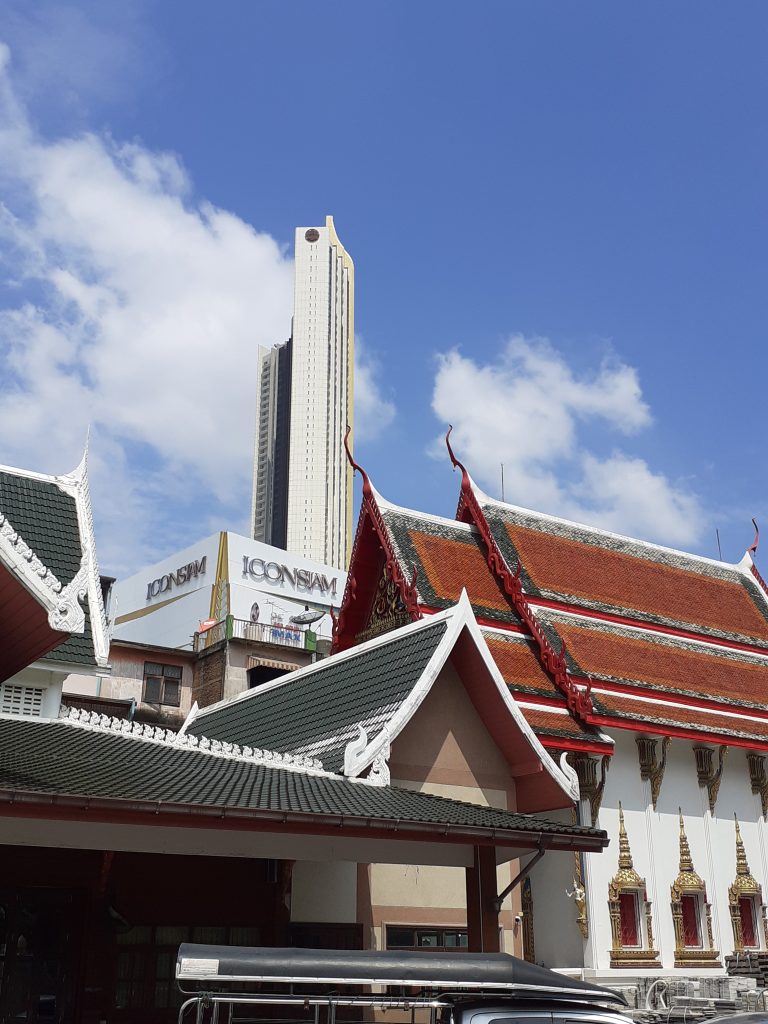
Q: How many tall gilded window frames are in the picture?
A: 3